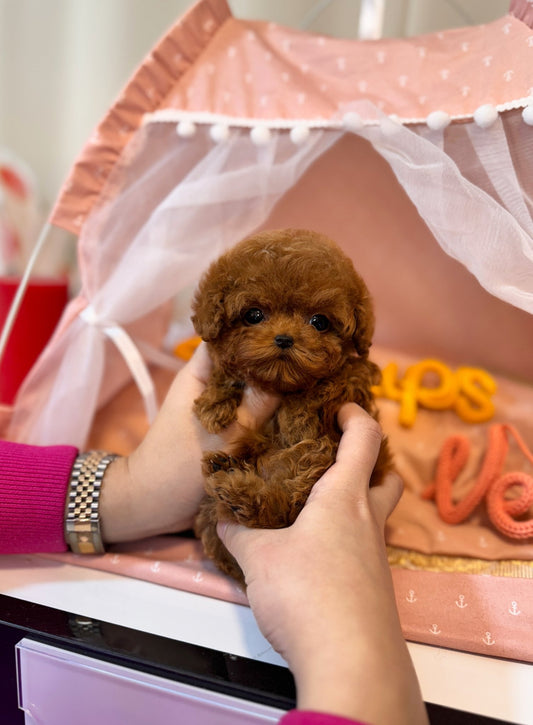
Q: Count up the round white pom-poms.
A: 9